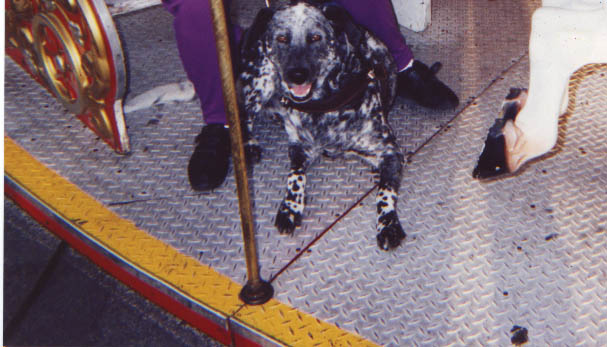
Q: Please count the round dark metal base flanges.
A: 1